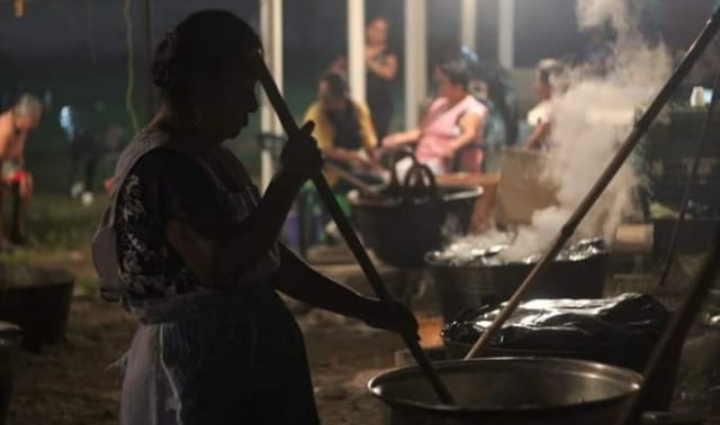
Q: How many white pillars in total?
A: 5